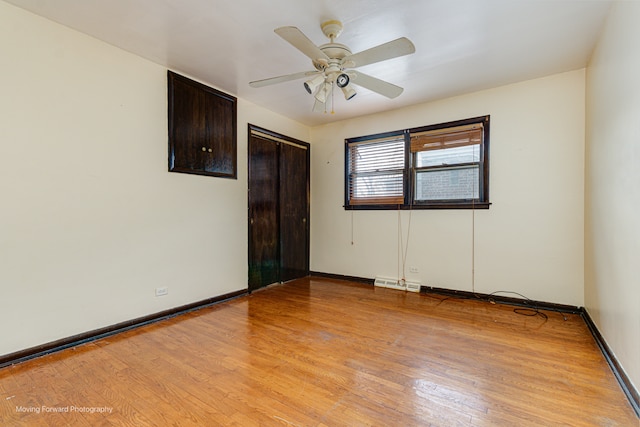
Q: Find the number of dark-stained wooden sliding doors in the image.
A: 2